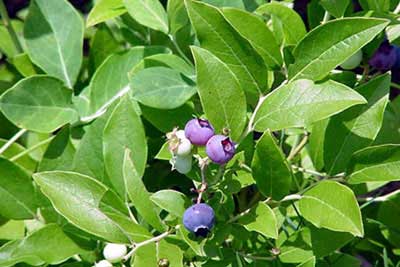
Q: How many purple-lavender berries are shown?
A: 3